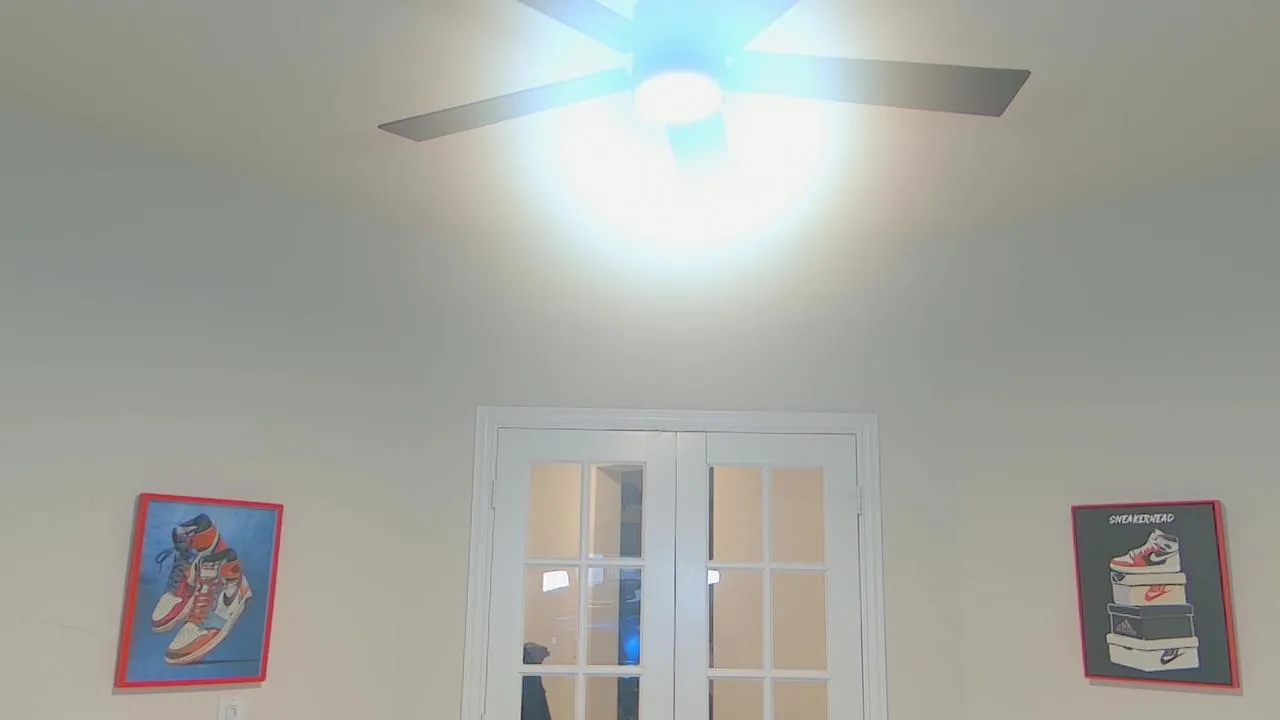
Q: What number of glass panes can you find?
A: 12